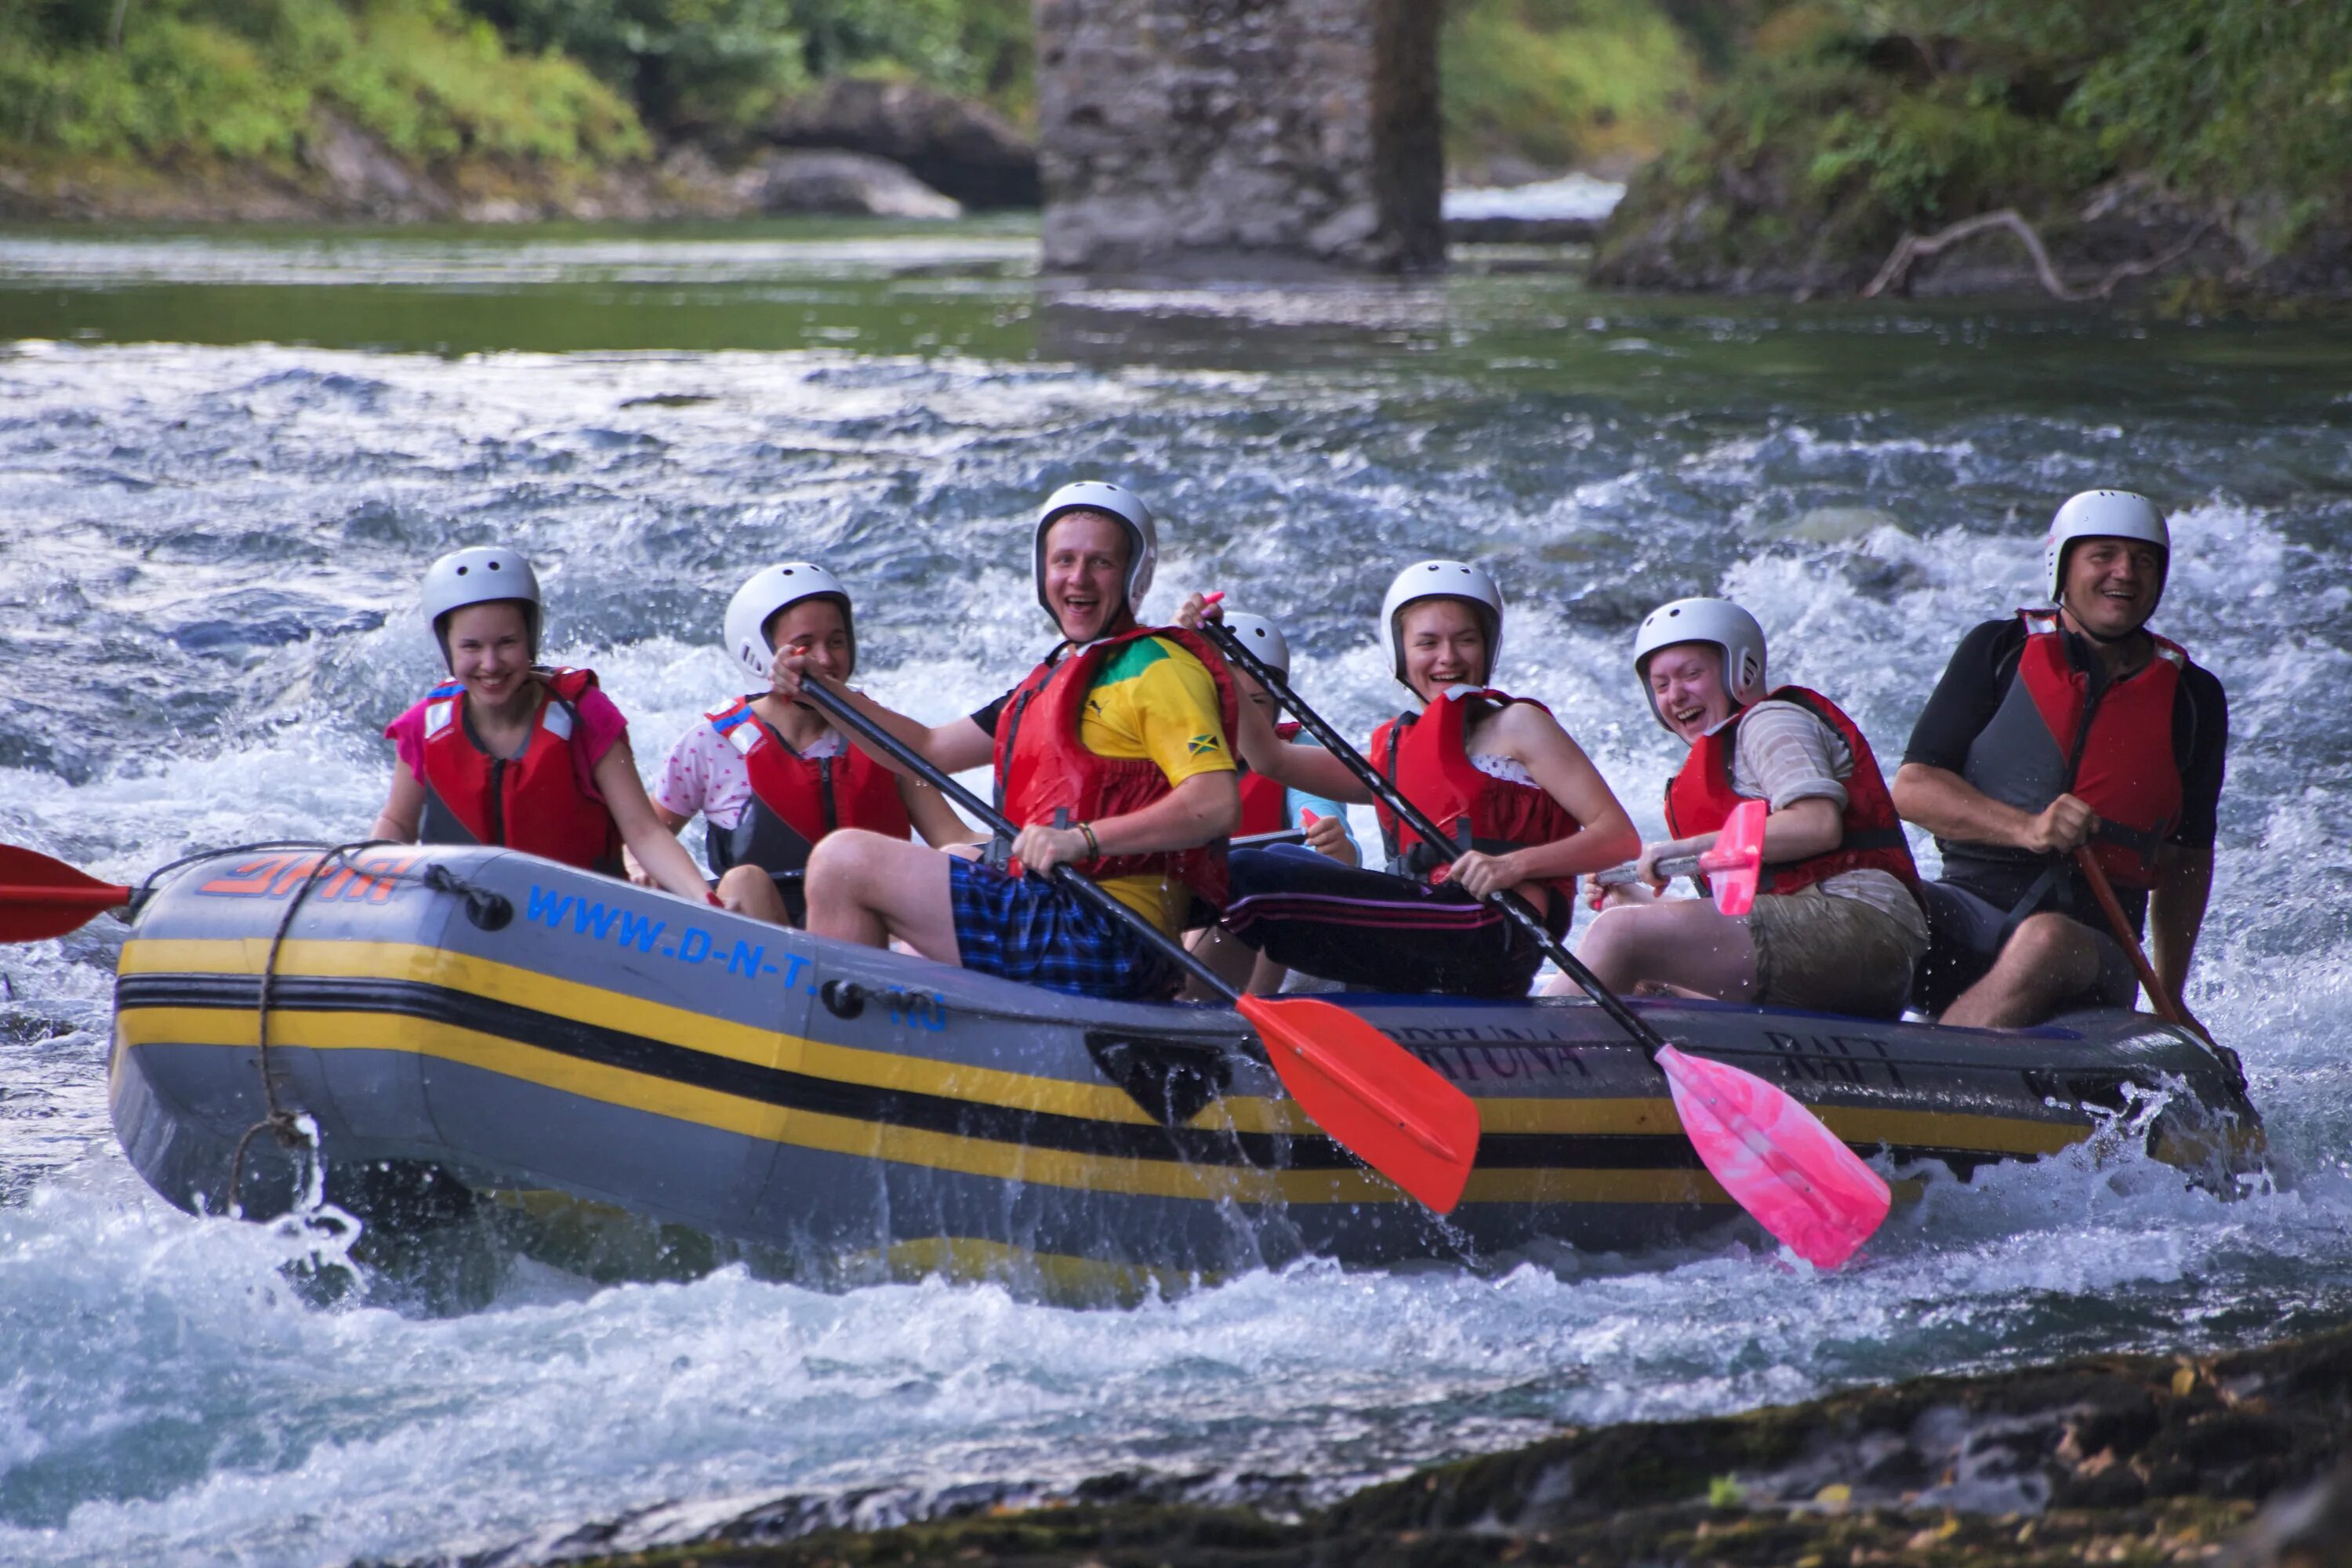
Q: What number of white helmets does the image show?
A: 7